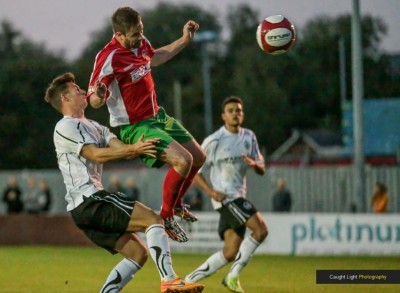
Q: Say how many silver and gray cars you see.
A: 0